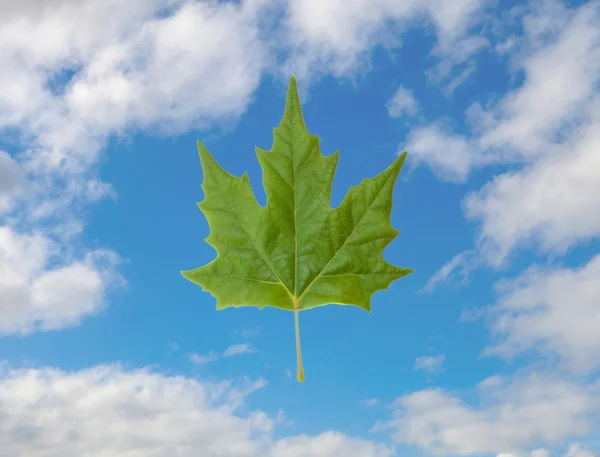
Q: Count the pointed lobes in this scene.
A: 5